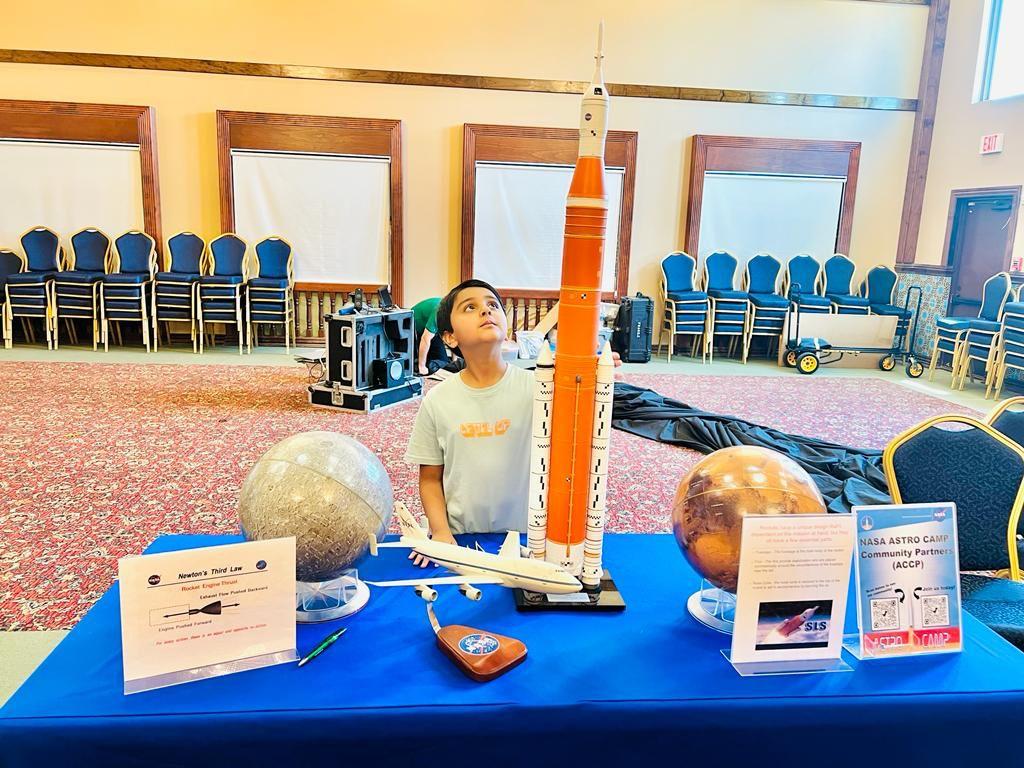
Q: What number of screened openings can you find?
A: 4